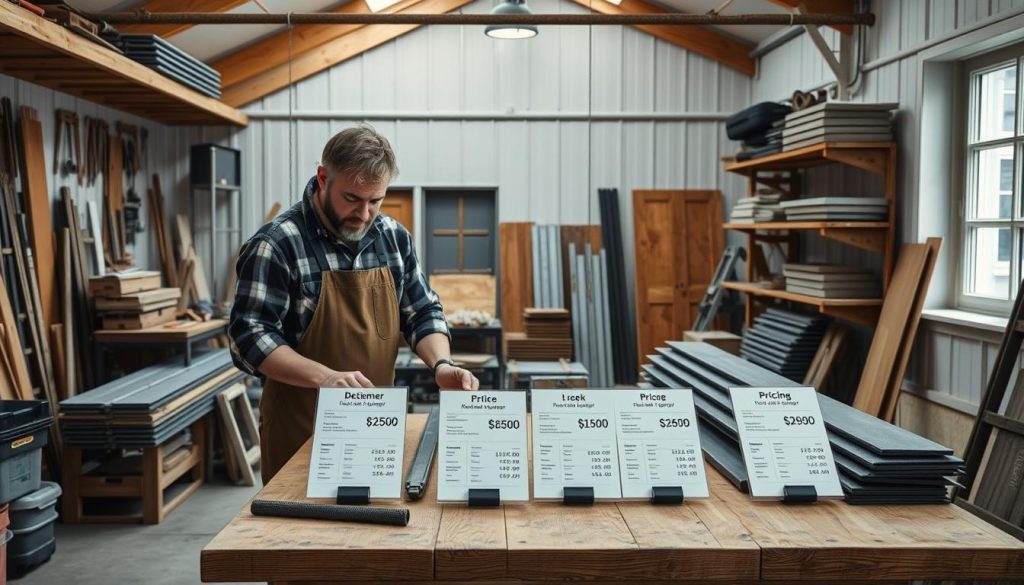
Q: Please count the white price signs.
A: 5